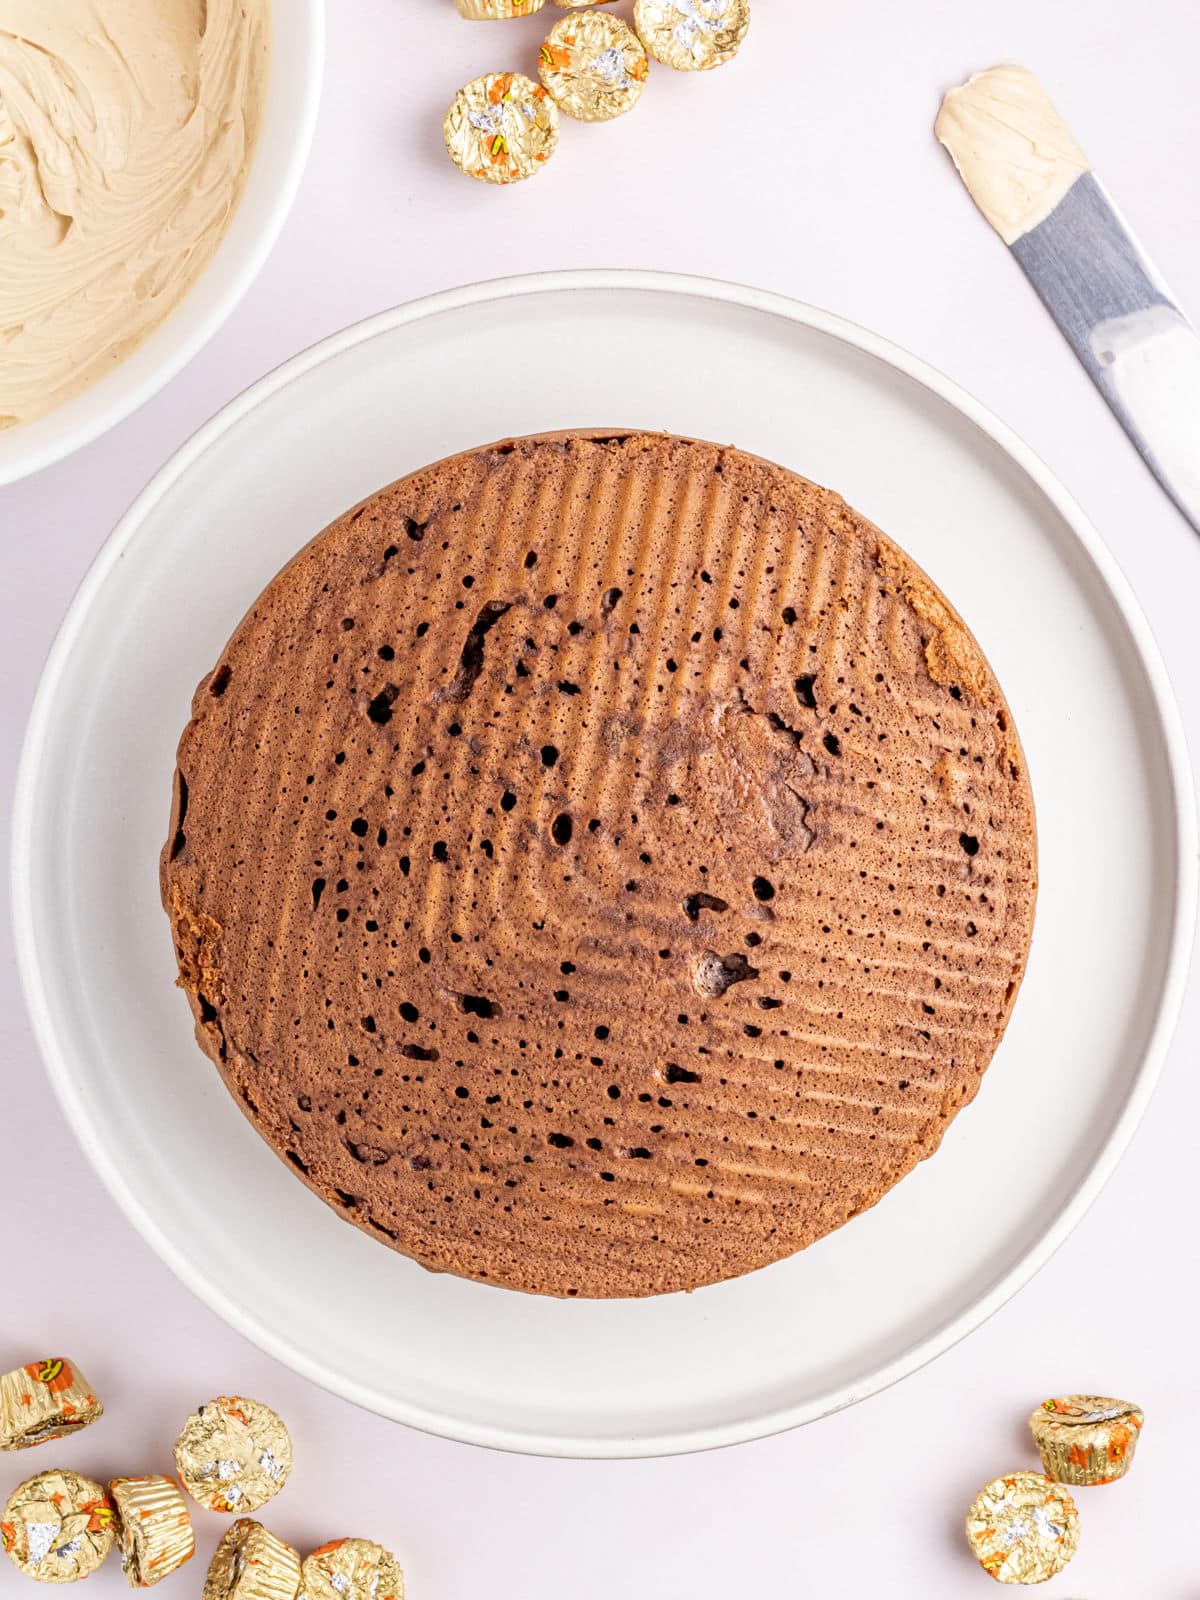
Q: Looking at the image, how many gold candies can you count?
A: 13